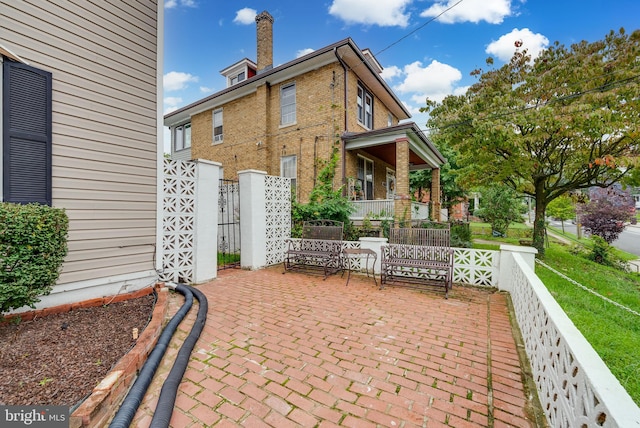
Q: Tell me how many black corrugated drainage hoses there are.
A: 2